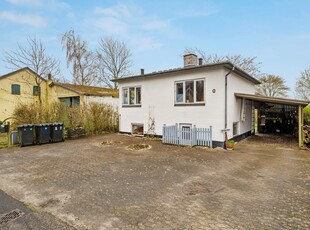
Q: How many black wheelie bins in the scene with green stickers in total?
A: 1